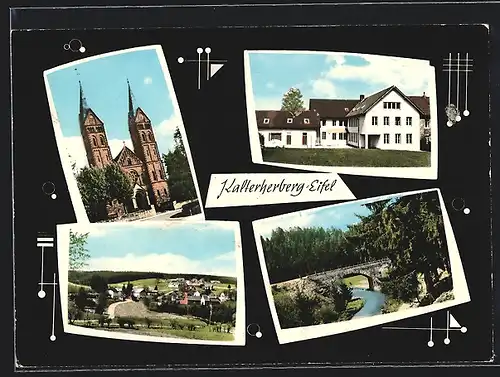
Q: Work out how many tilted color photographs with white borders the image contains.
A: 4